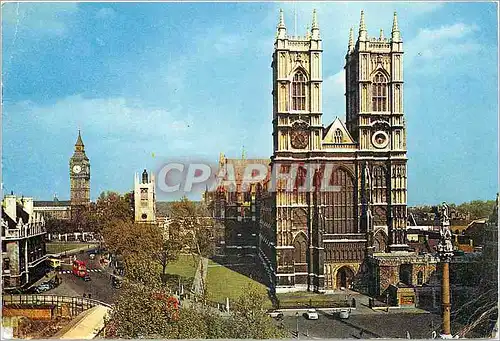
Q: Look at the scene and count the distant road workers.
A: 0